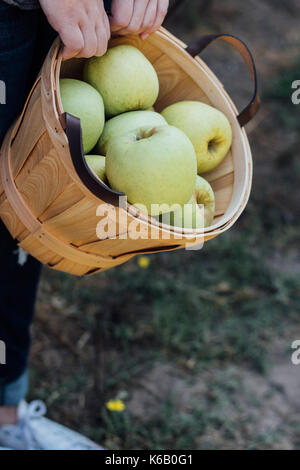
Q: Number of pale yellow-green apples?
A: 7